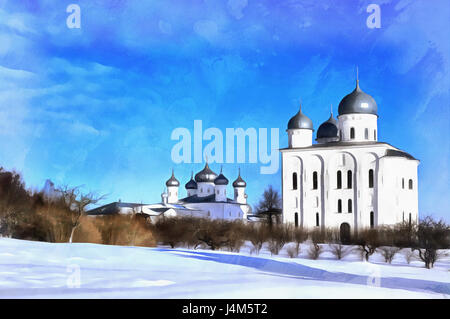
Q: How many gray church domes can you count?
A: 8